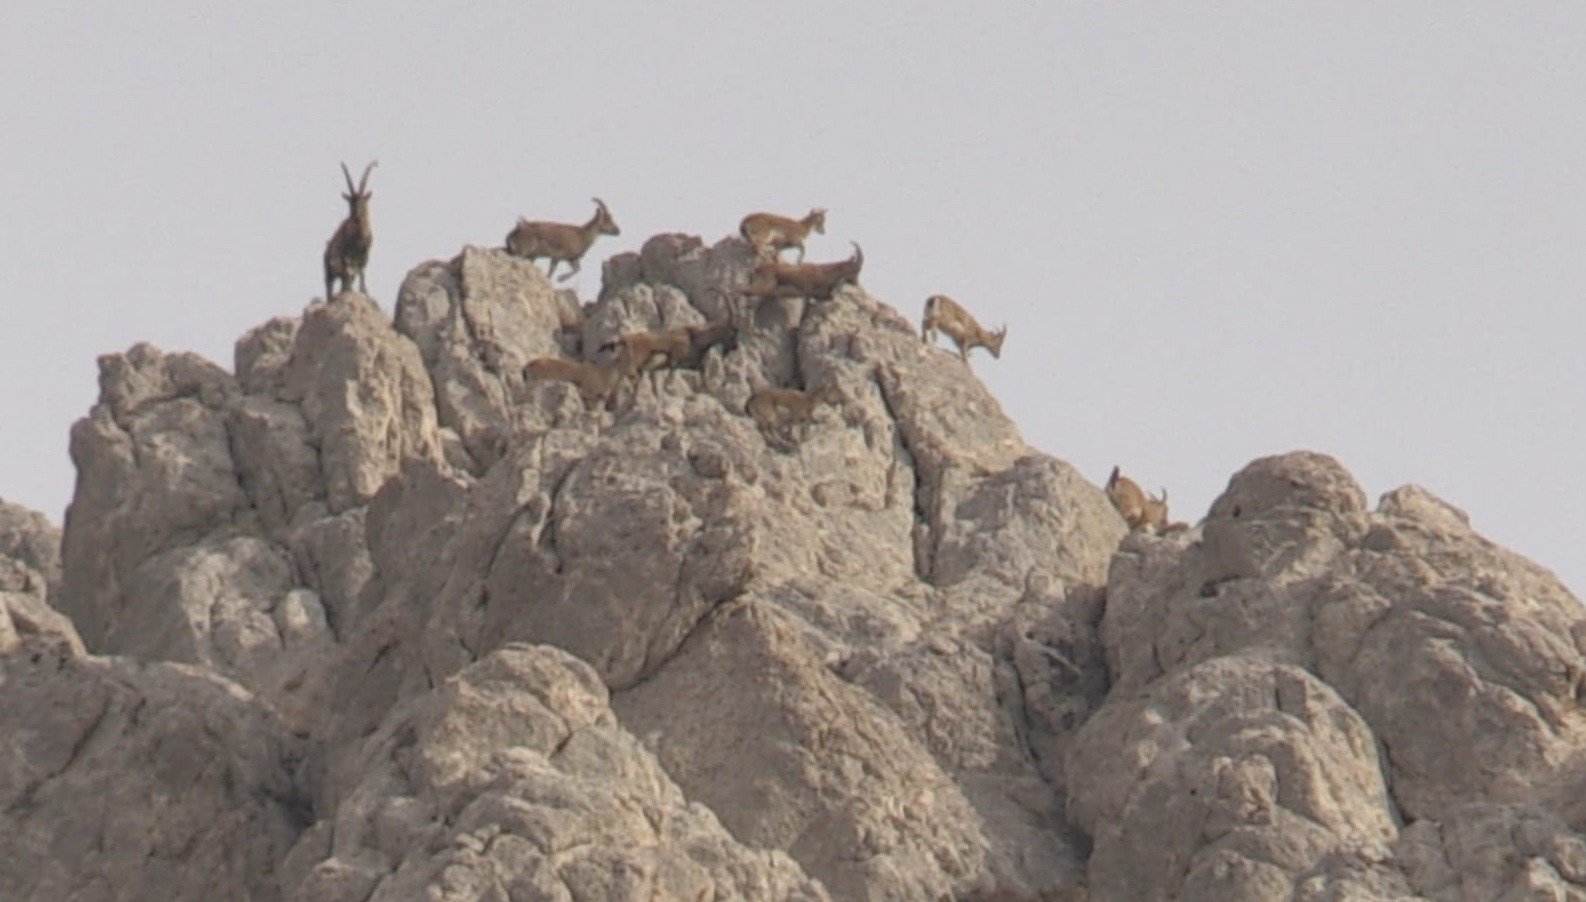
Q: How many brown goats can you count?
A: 9